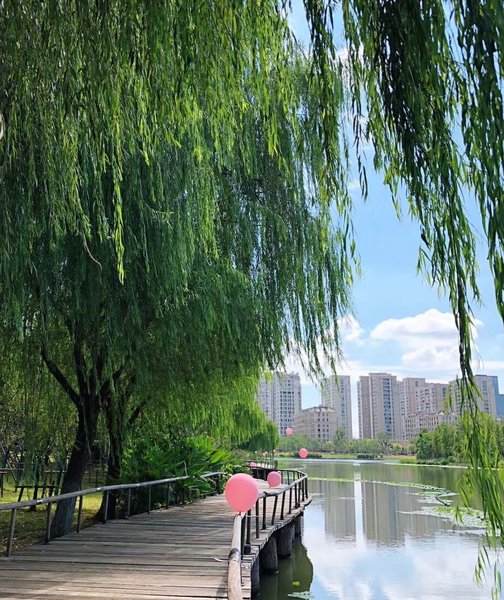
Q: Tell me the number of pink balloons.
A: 5